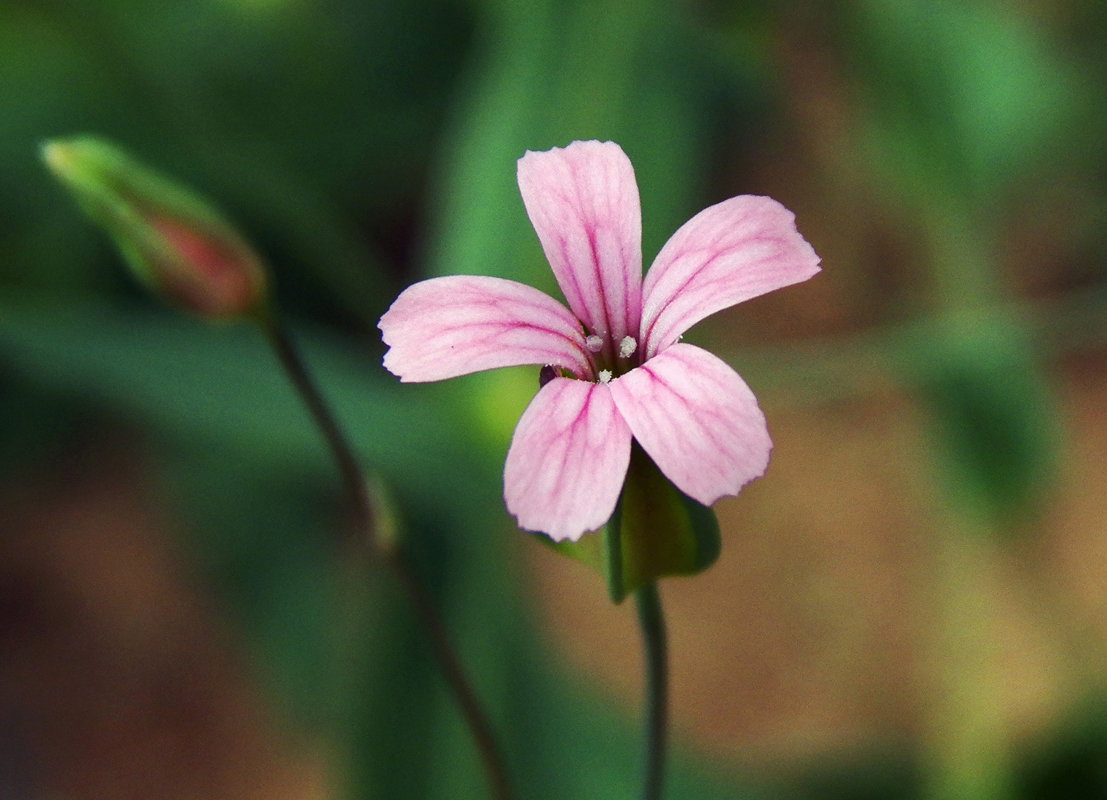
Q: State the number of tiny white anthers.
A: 3